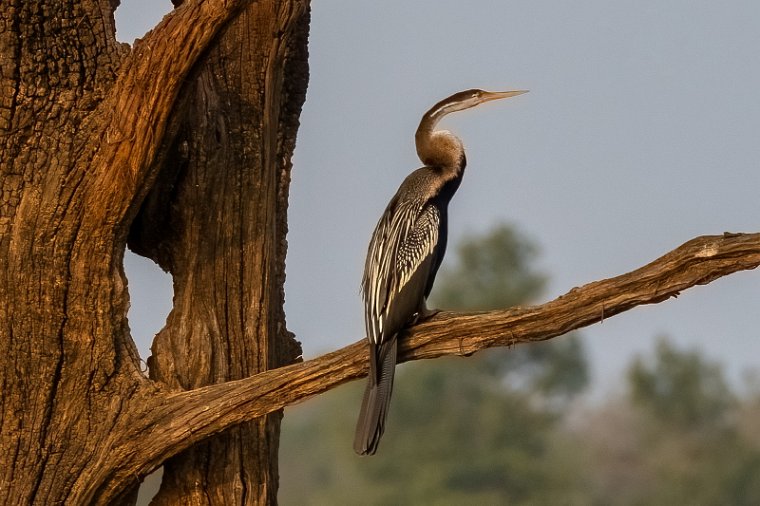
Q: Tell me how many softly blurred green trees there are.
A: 2